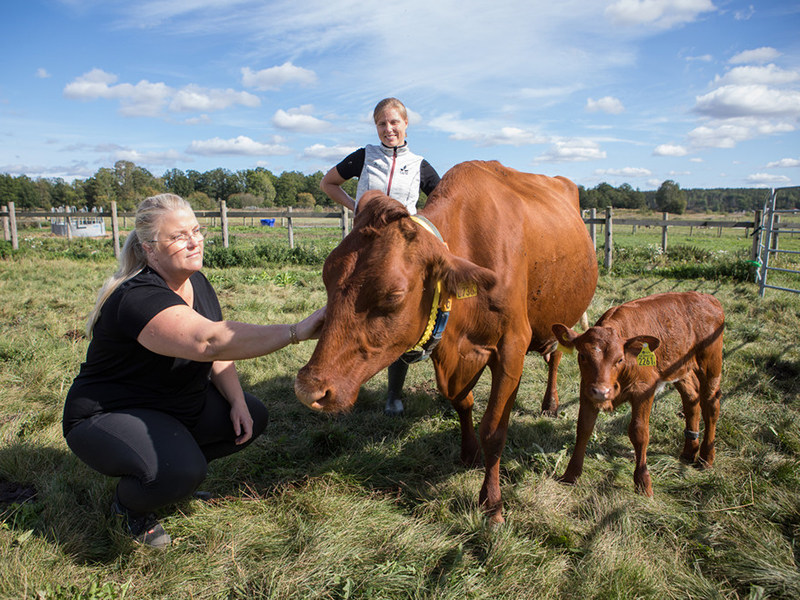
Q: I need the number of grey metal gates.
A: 1